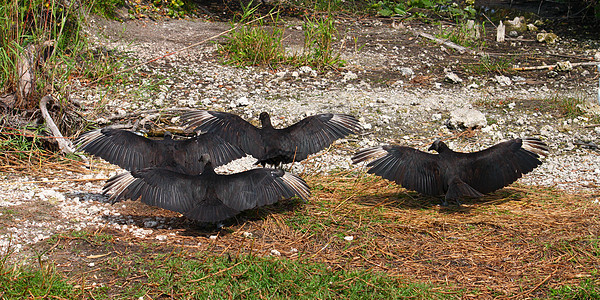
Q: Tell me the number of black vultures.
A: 4